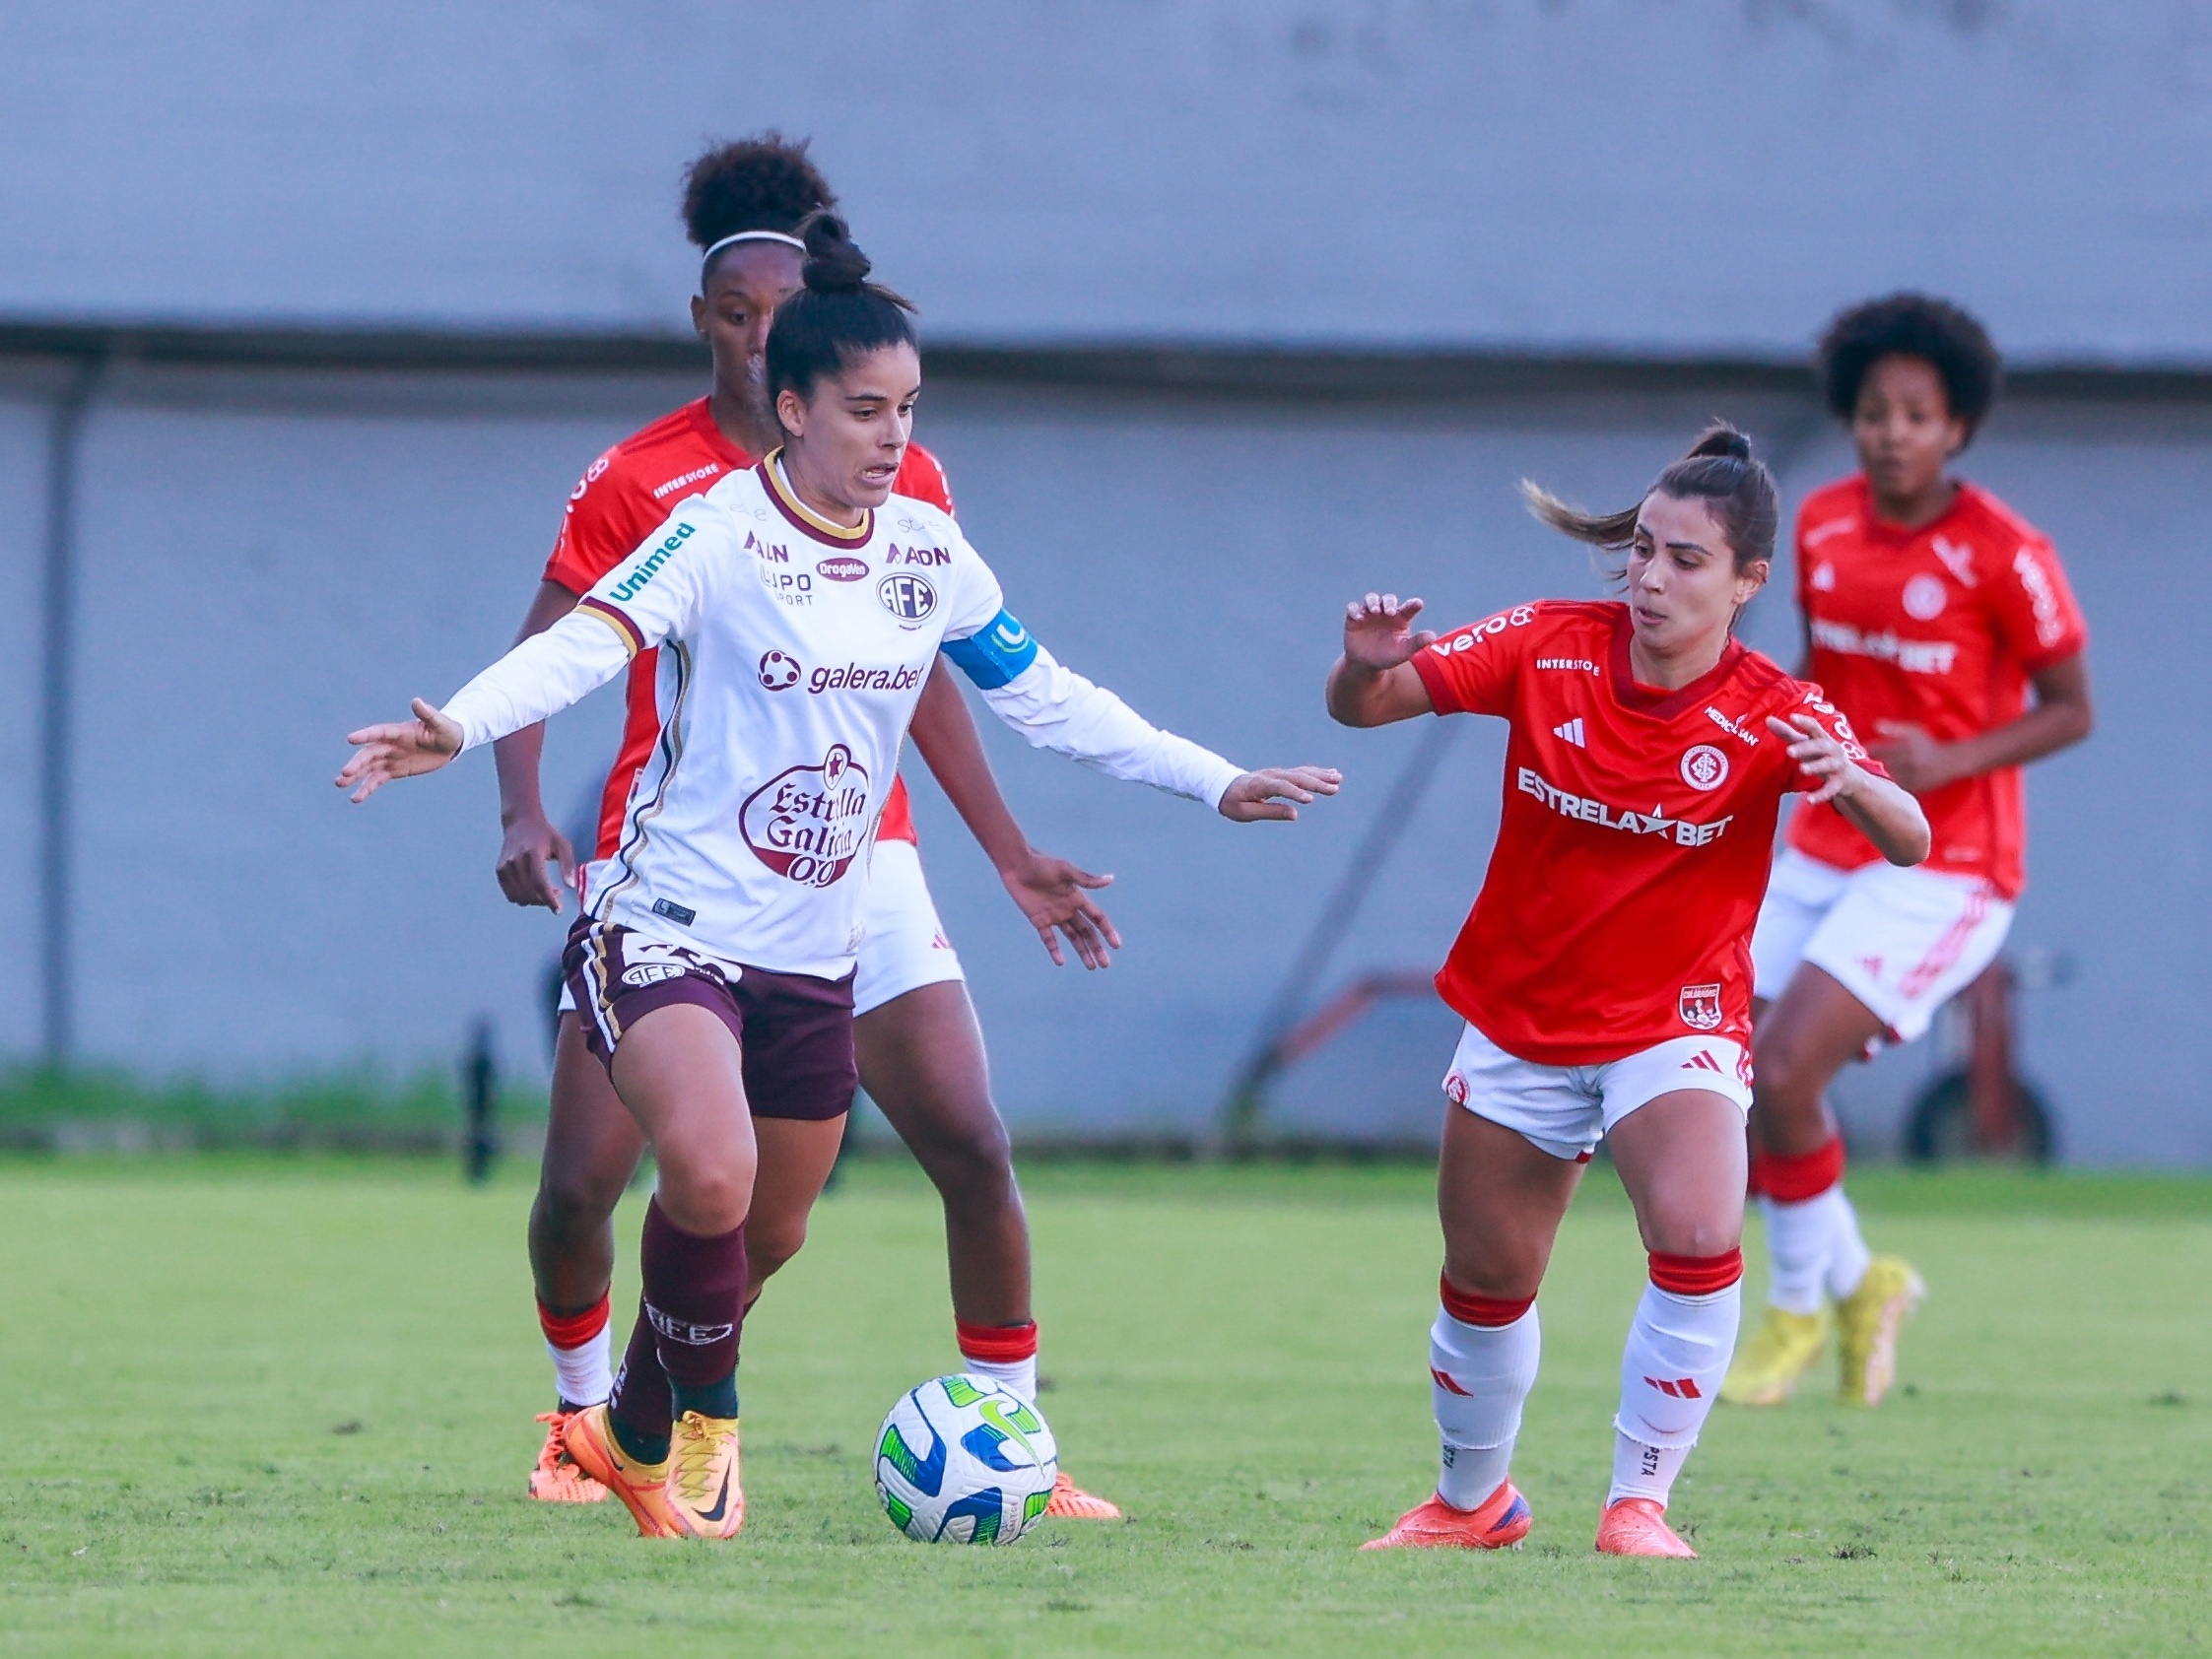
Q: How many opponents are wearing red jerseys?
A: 3